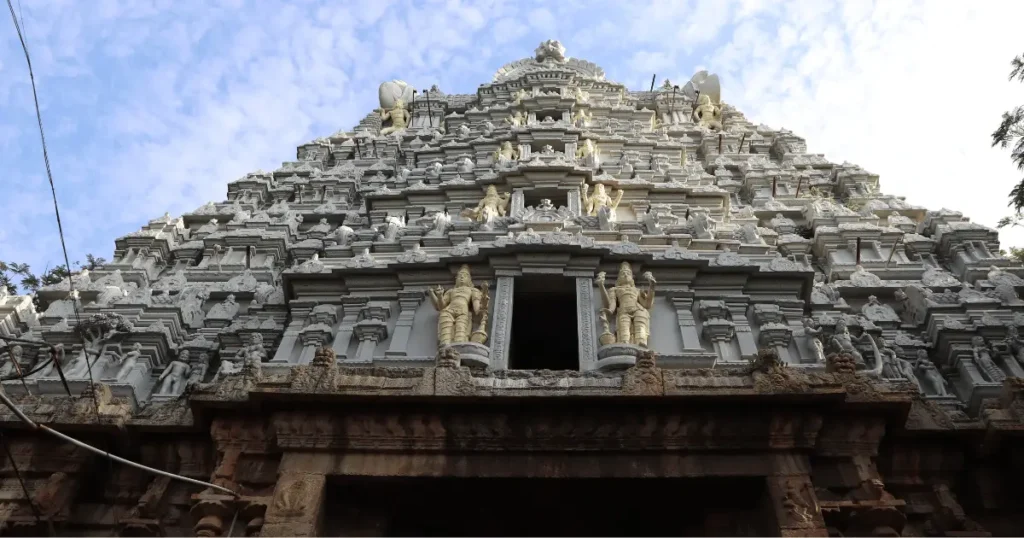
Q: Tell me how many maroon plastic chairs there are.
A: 0